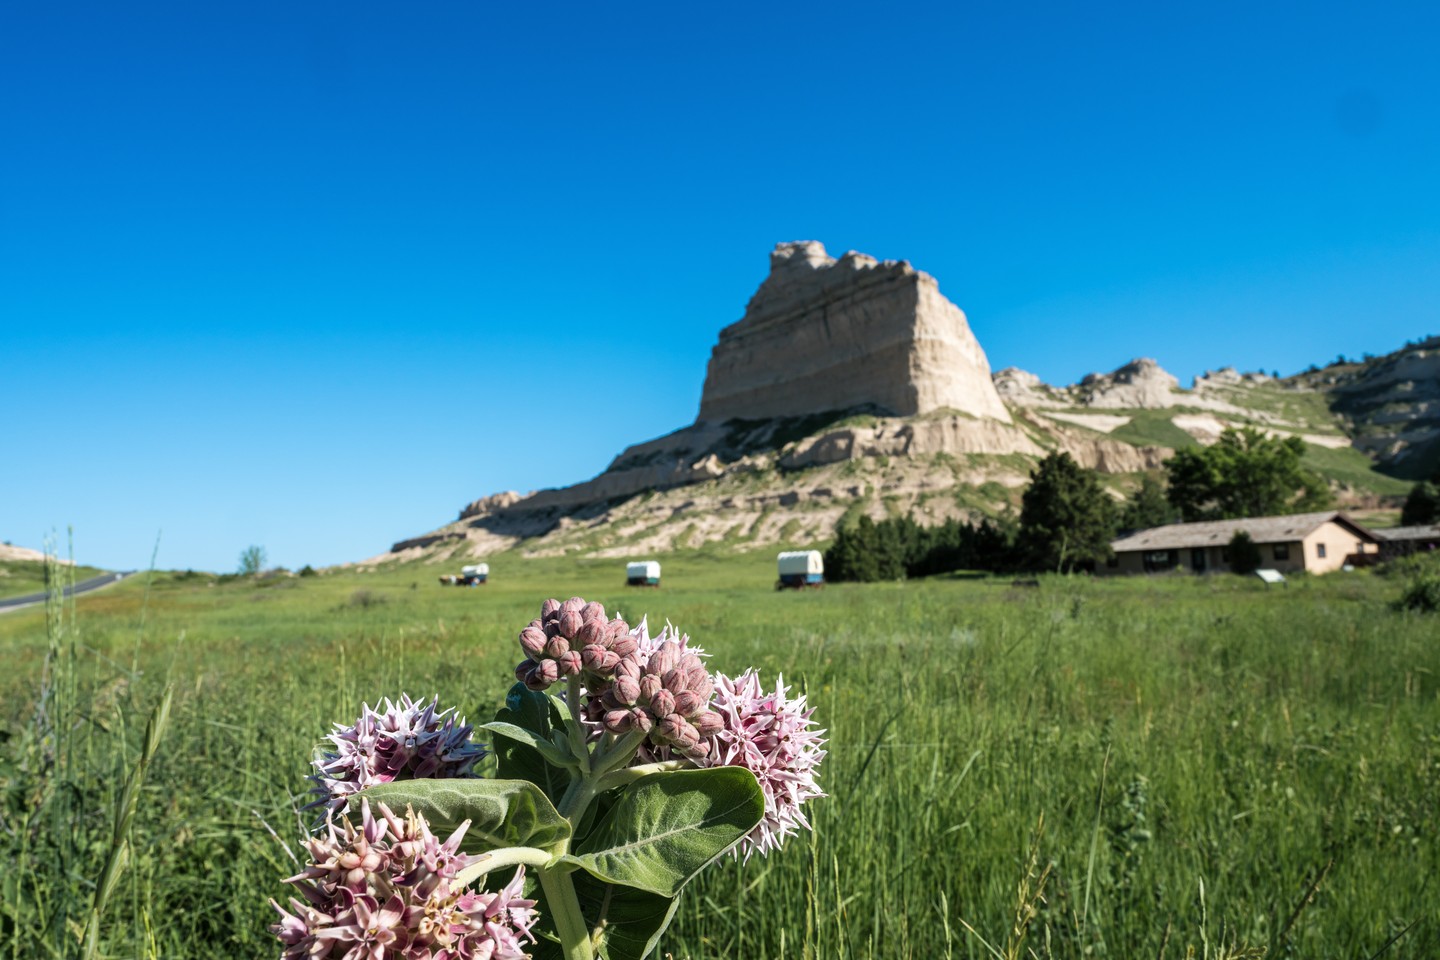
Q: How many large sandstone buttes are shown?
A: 1